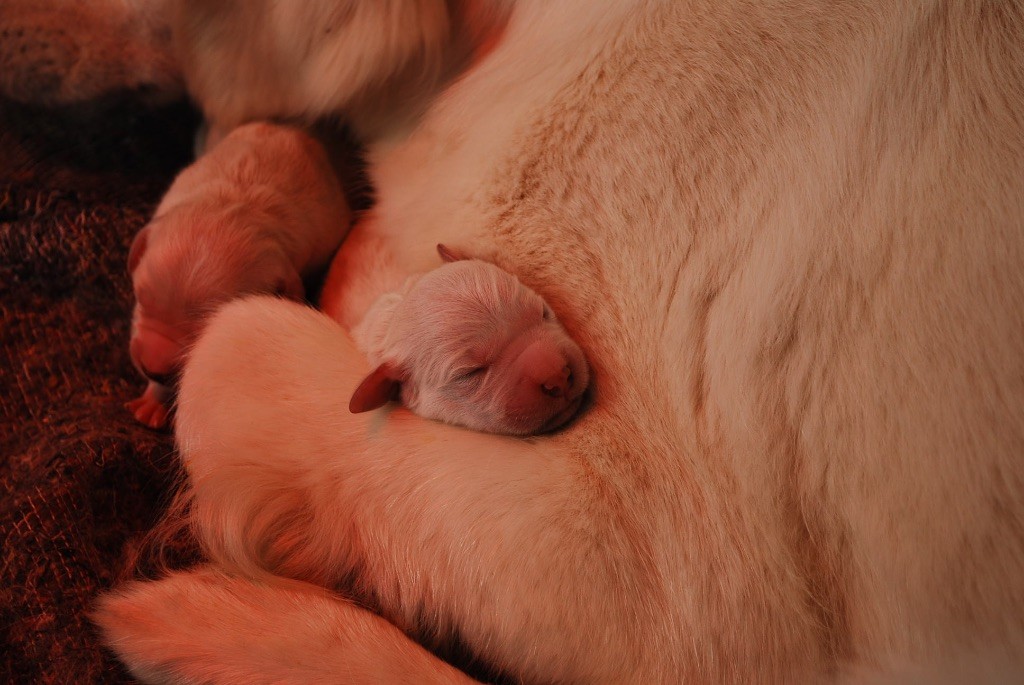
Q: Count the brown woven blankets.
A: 1